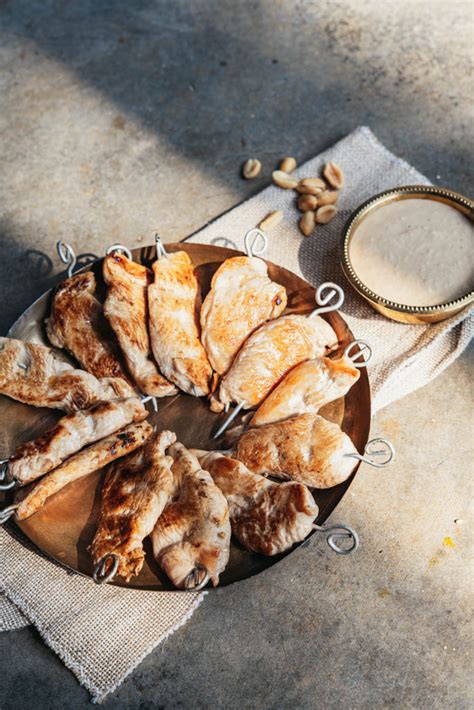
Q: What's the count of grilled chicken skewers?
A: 13